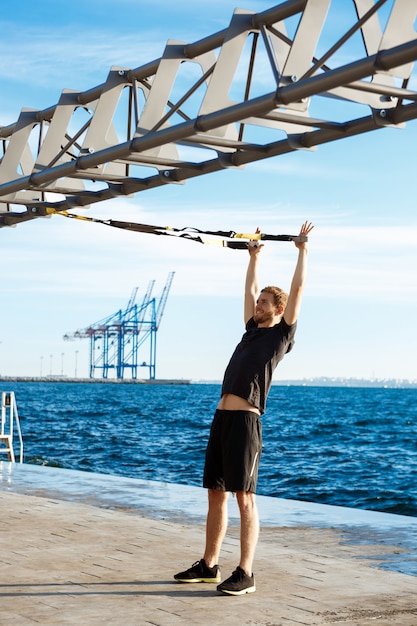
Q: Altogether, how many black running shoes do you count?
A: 2